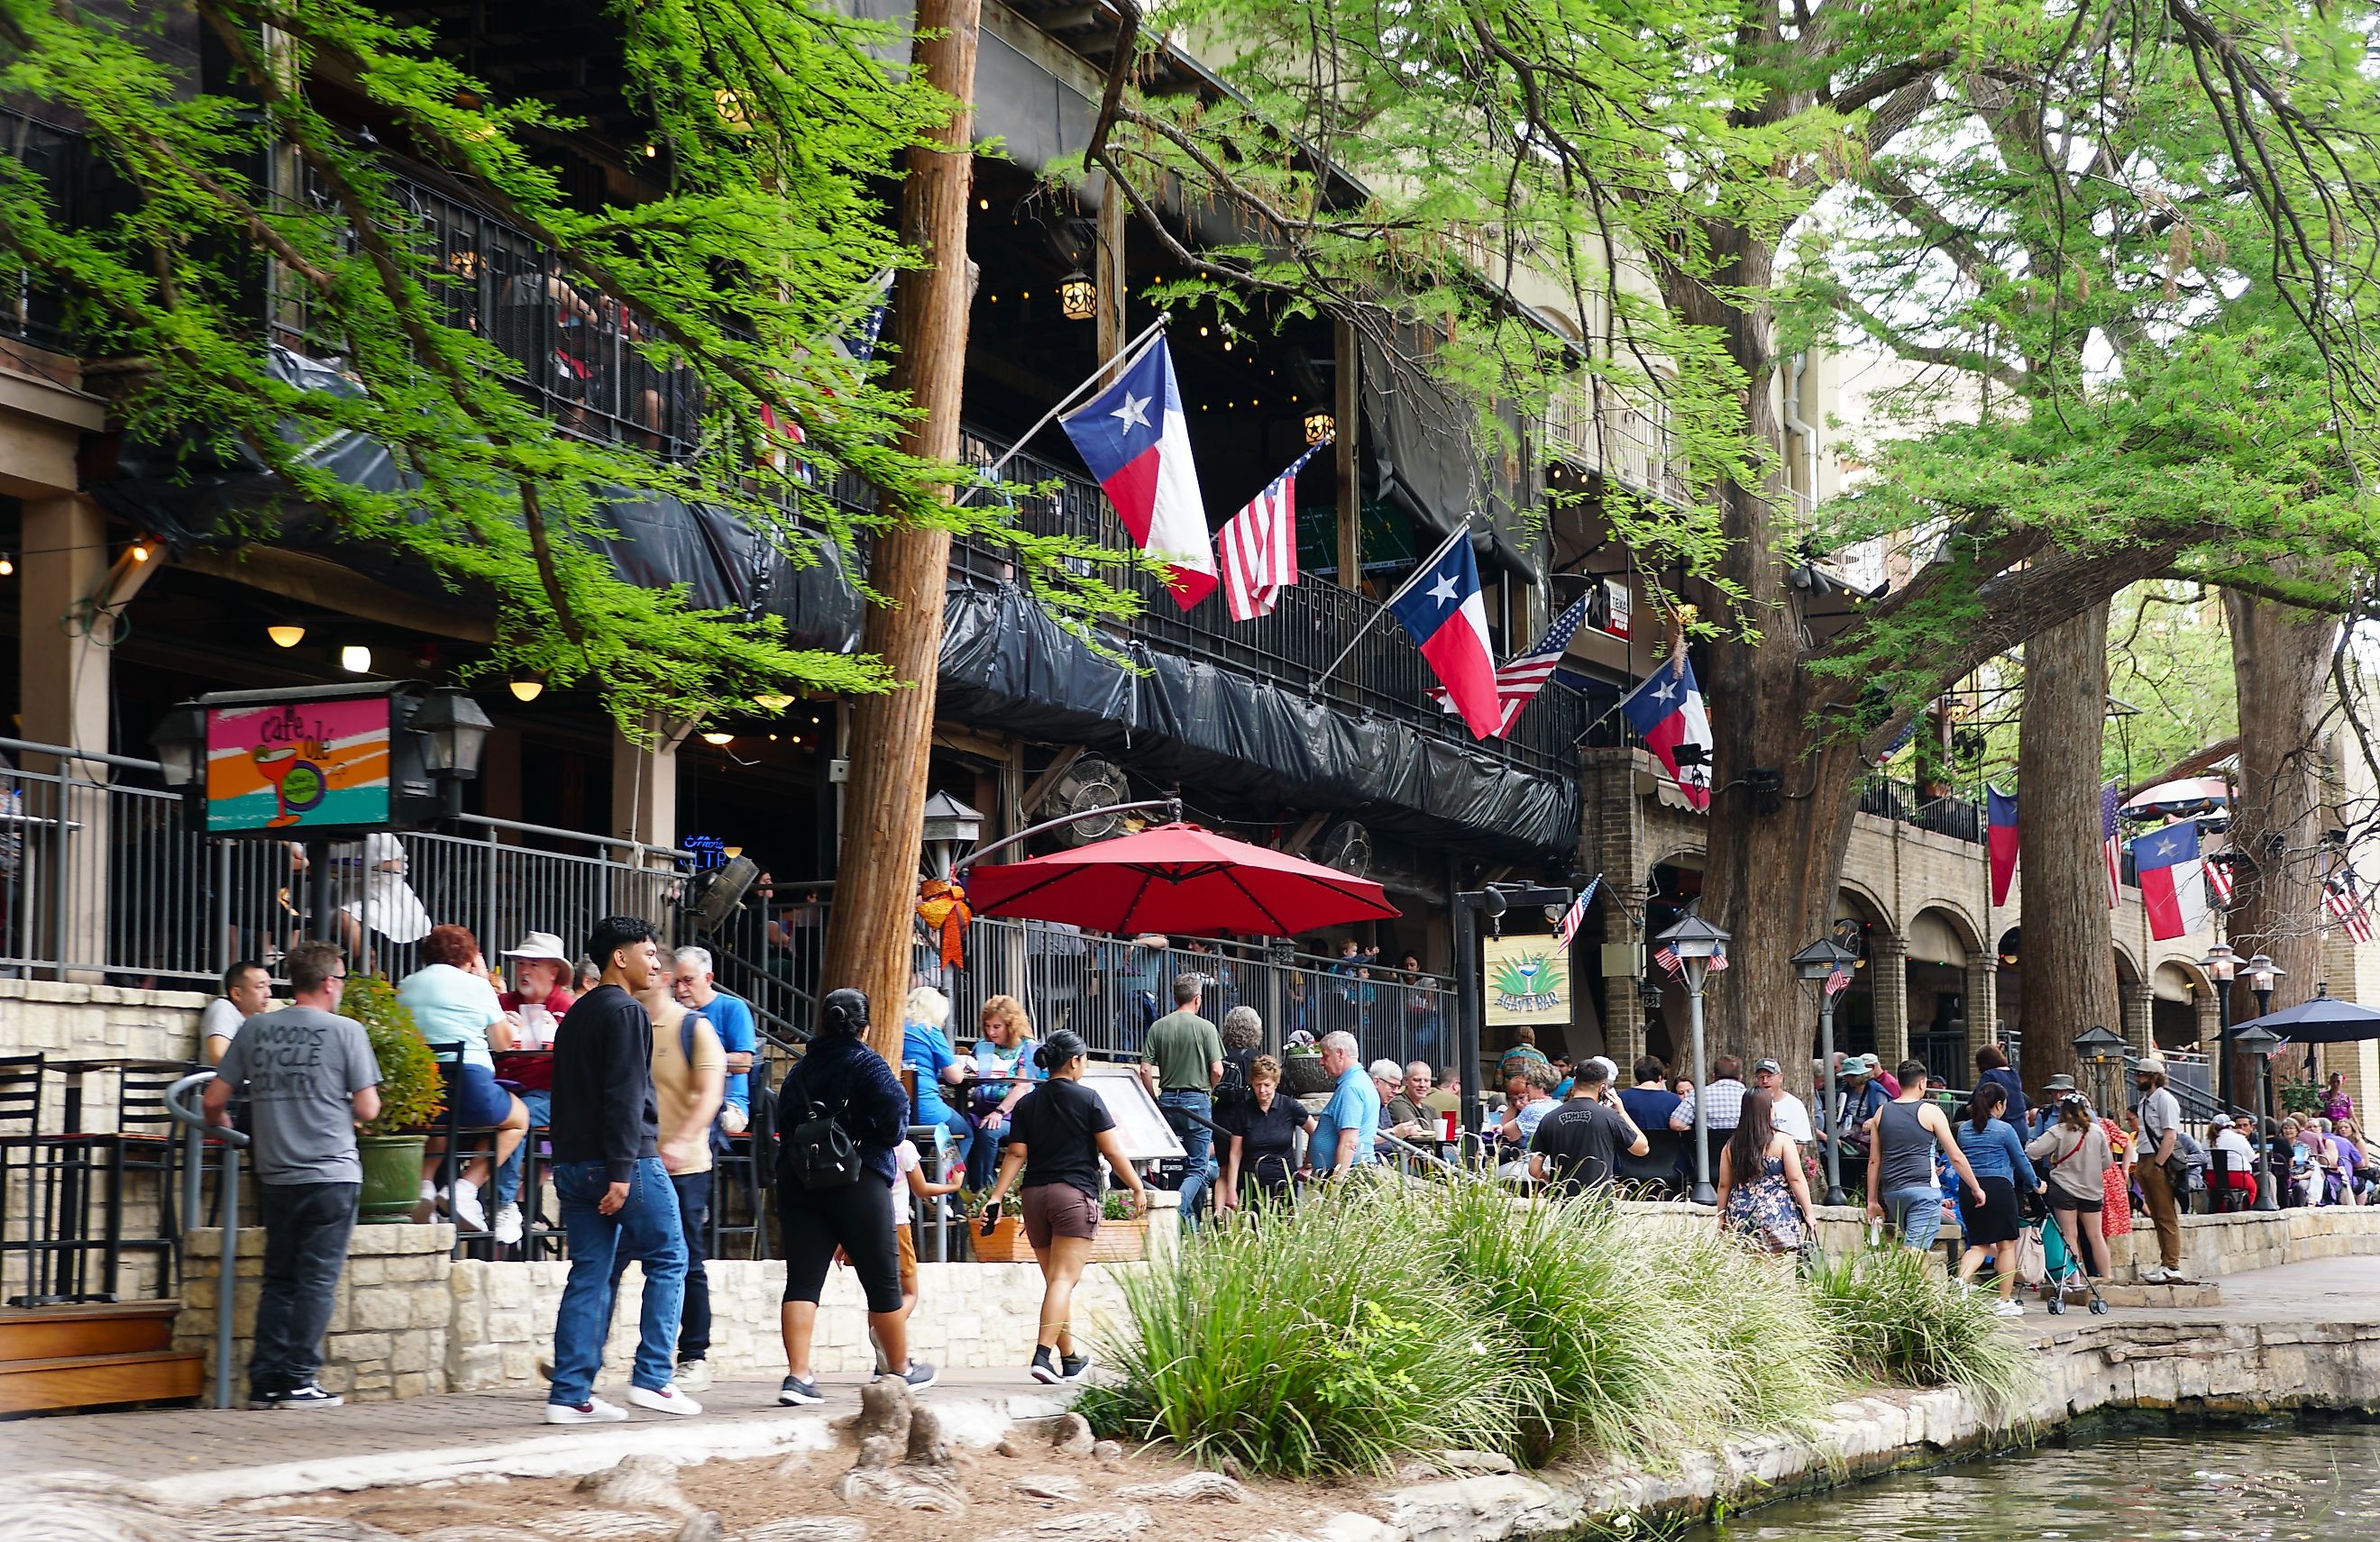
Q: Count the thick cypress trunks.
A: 4